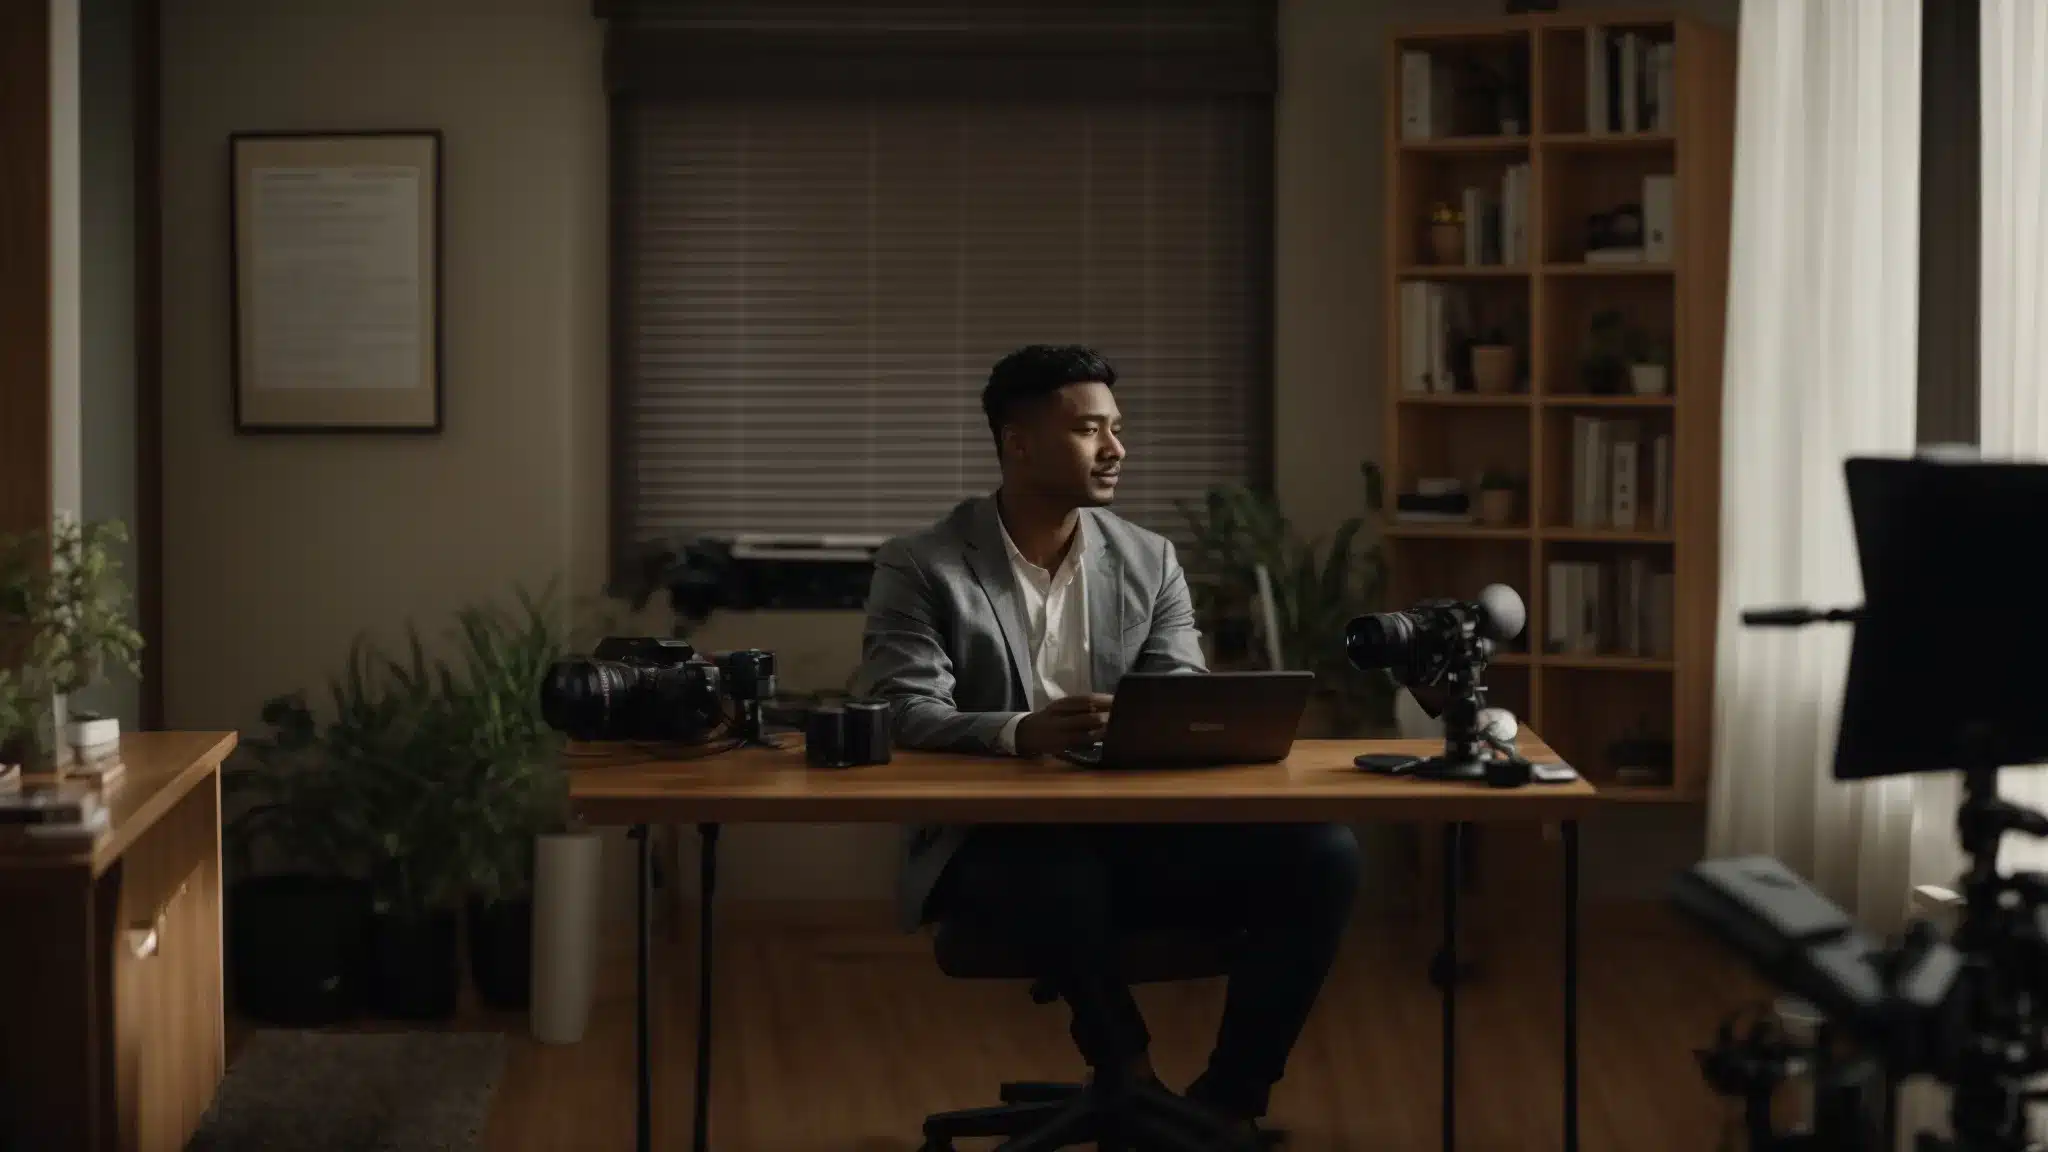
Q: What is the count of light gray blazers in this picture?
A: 1